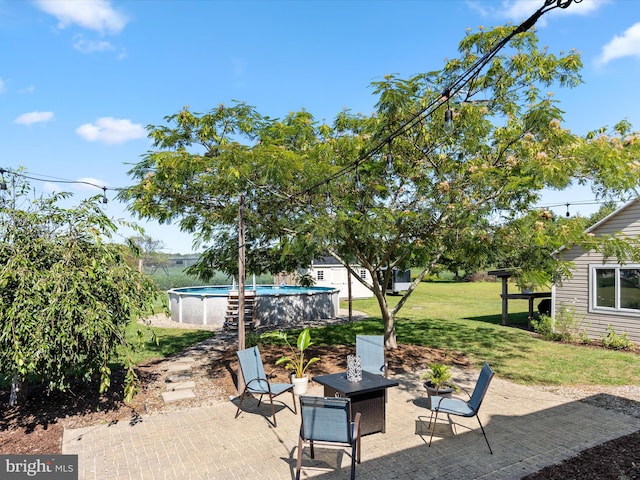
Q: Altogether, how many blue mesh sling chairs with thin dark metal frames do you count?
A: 4